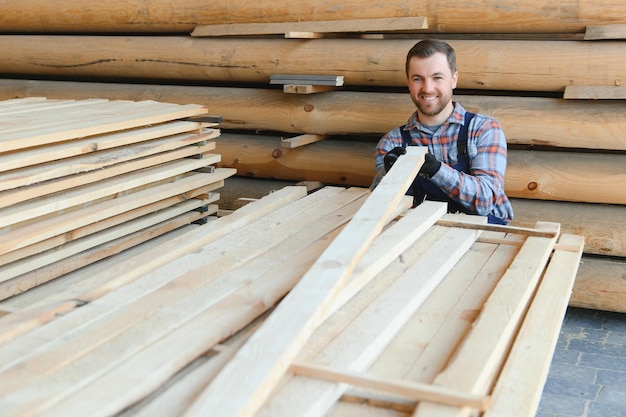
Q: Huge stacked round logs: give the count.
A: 6